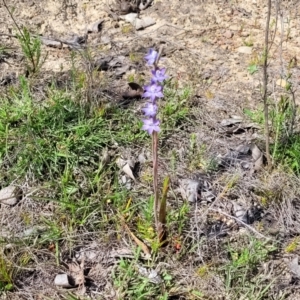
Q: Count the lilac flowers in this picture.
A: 5